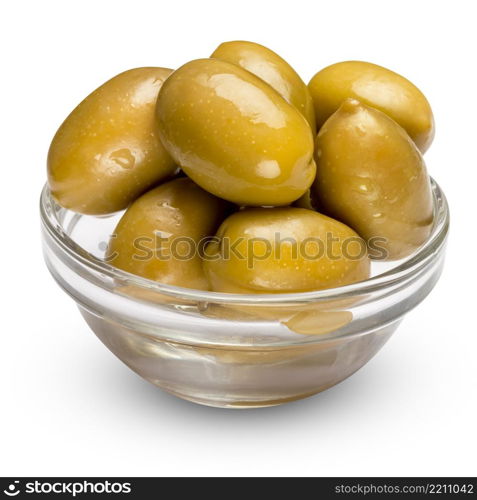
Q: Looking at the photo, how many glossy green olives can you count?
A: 7